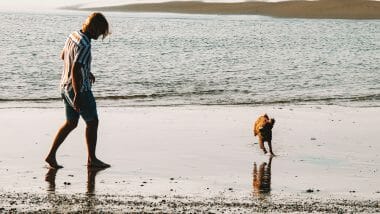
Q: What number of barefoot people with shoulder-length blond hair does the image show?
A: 1